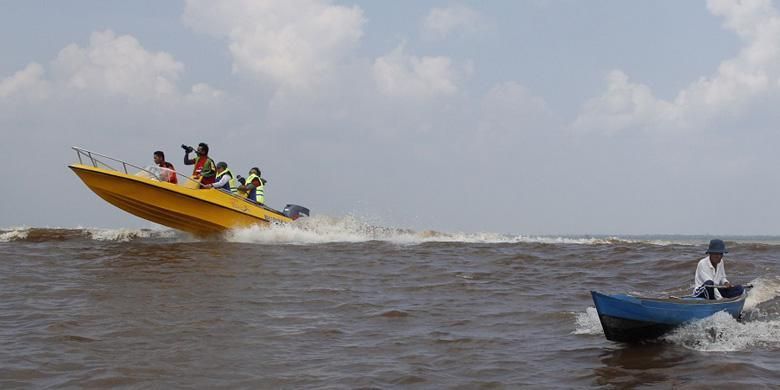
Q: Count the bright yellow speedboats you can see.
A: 1